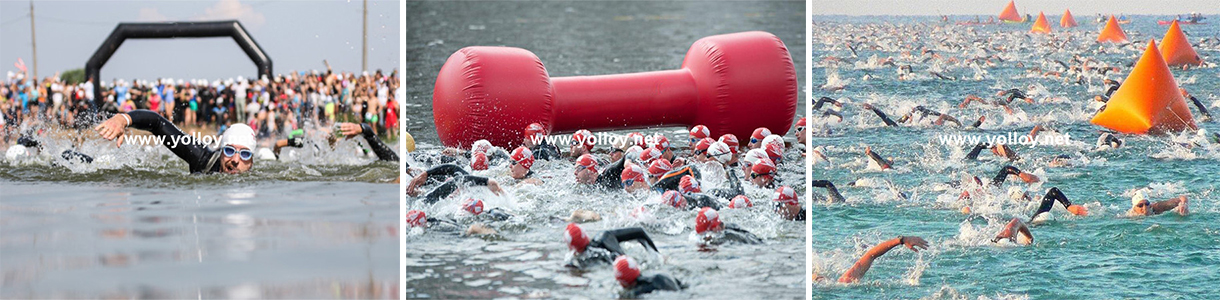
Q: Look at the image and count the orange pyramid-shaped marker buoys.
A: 6